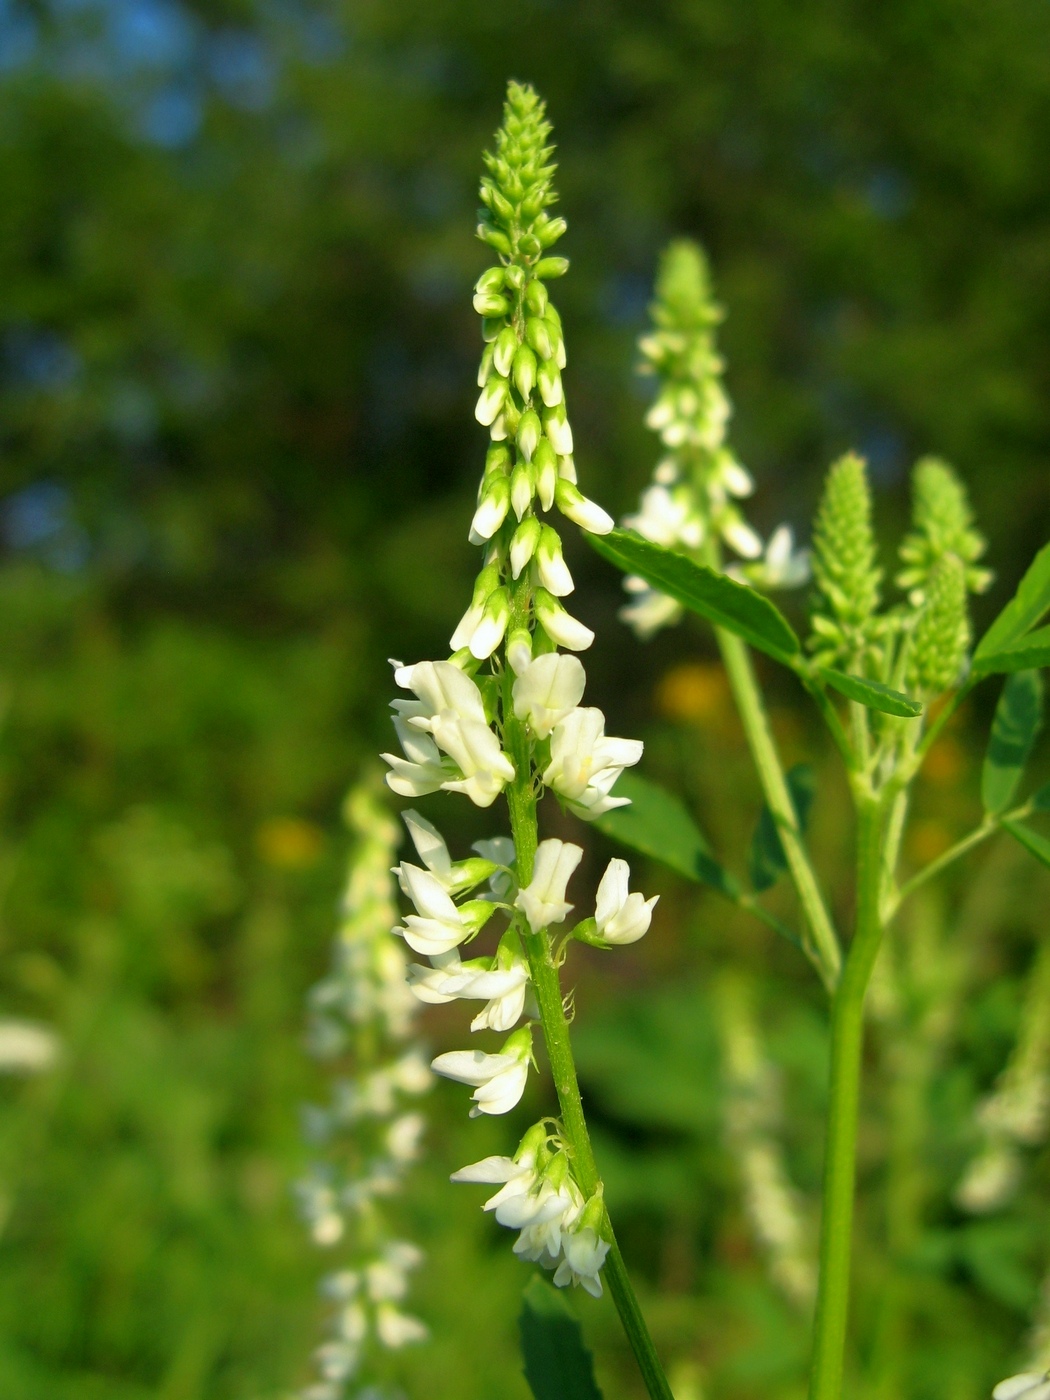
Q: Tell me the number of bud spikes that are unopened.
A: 3